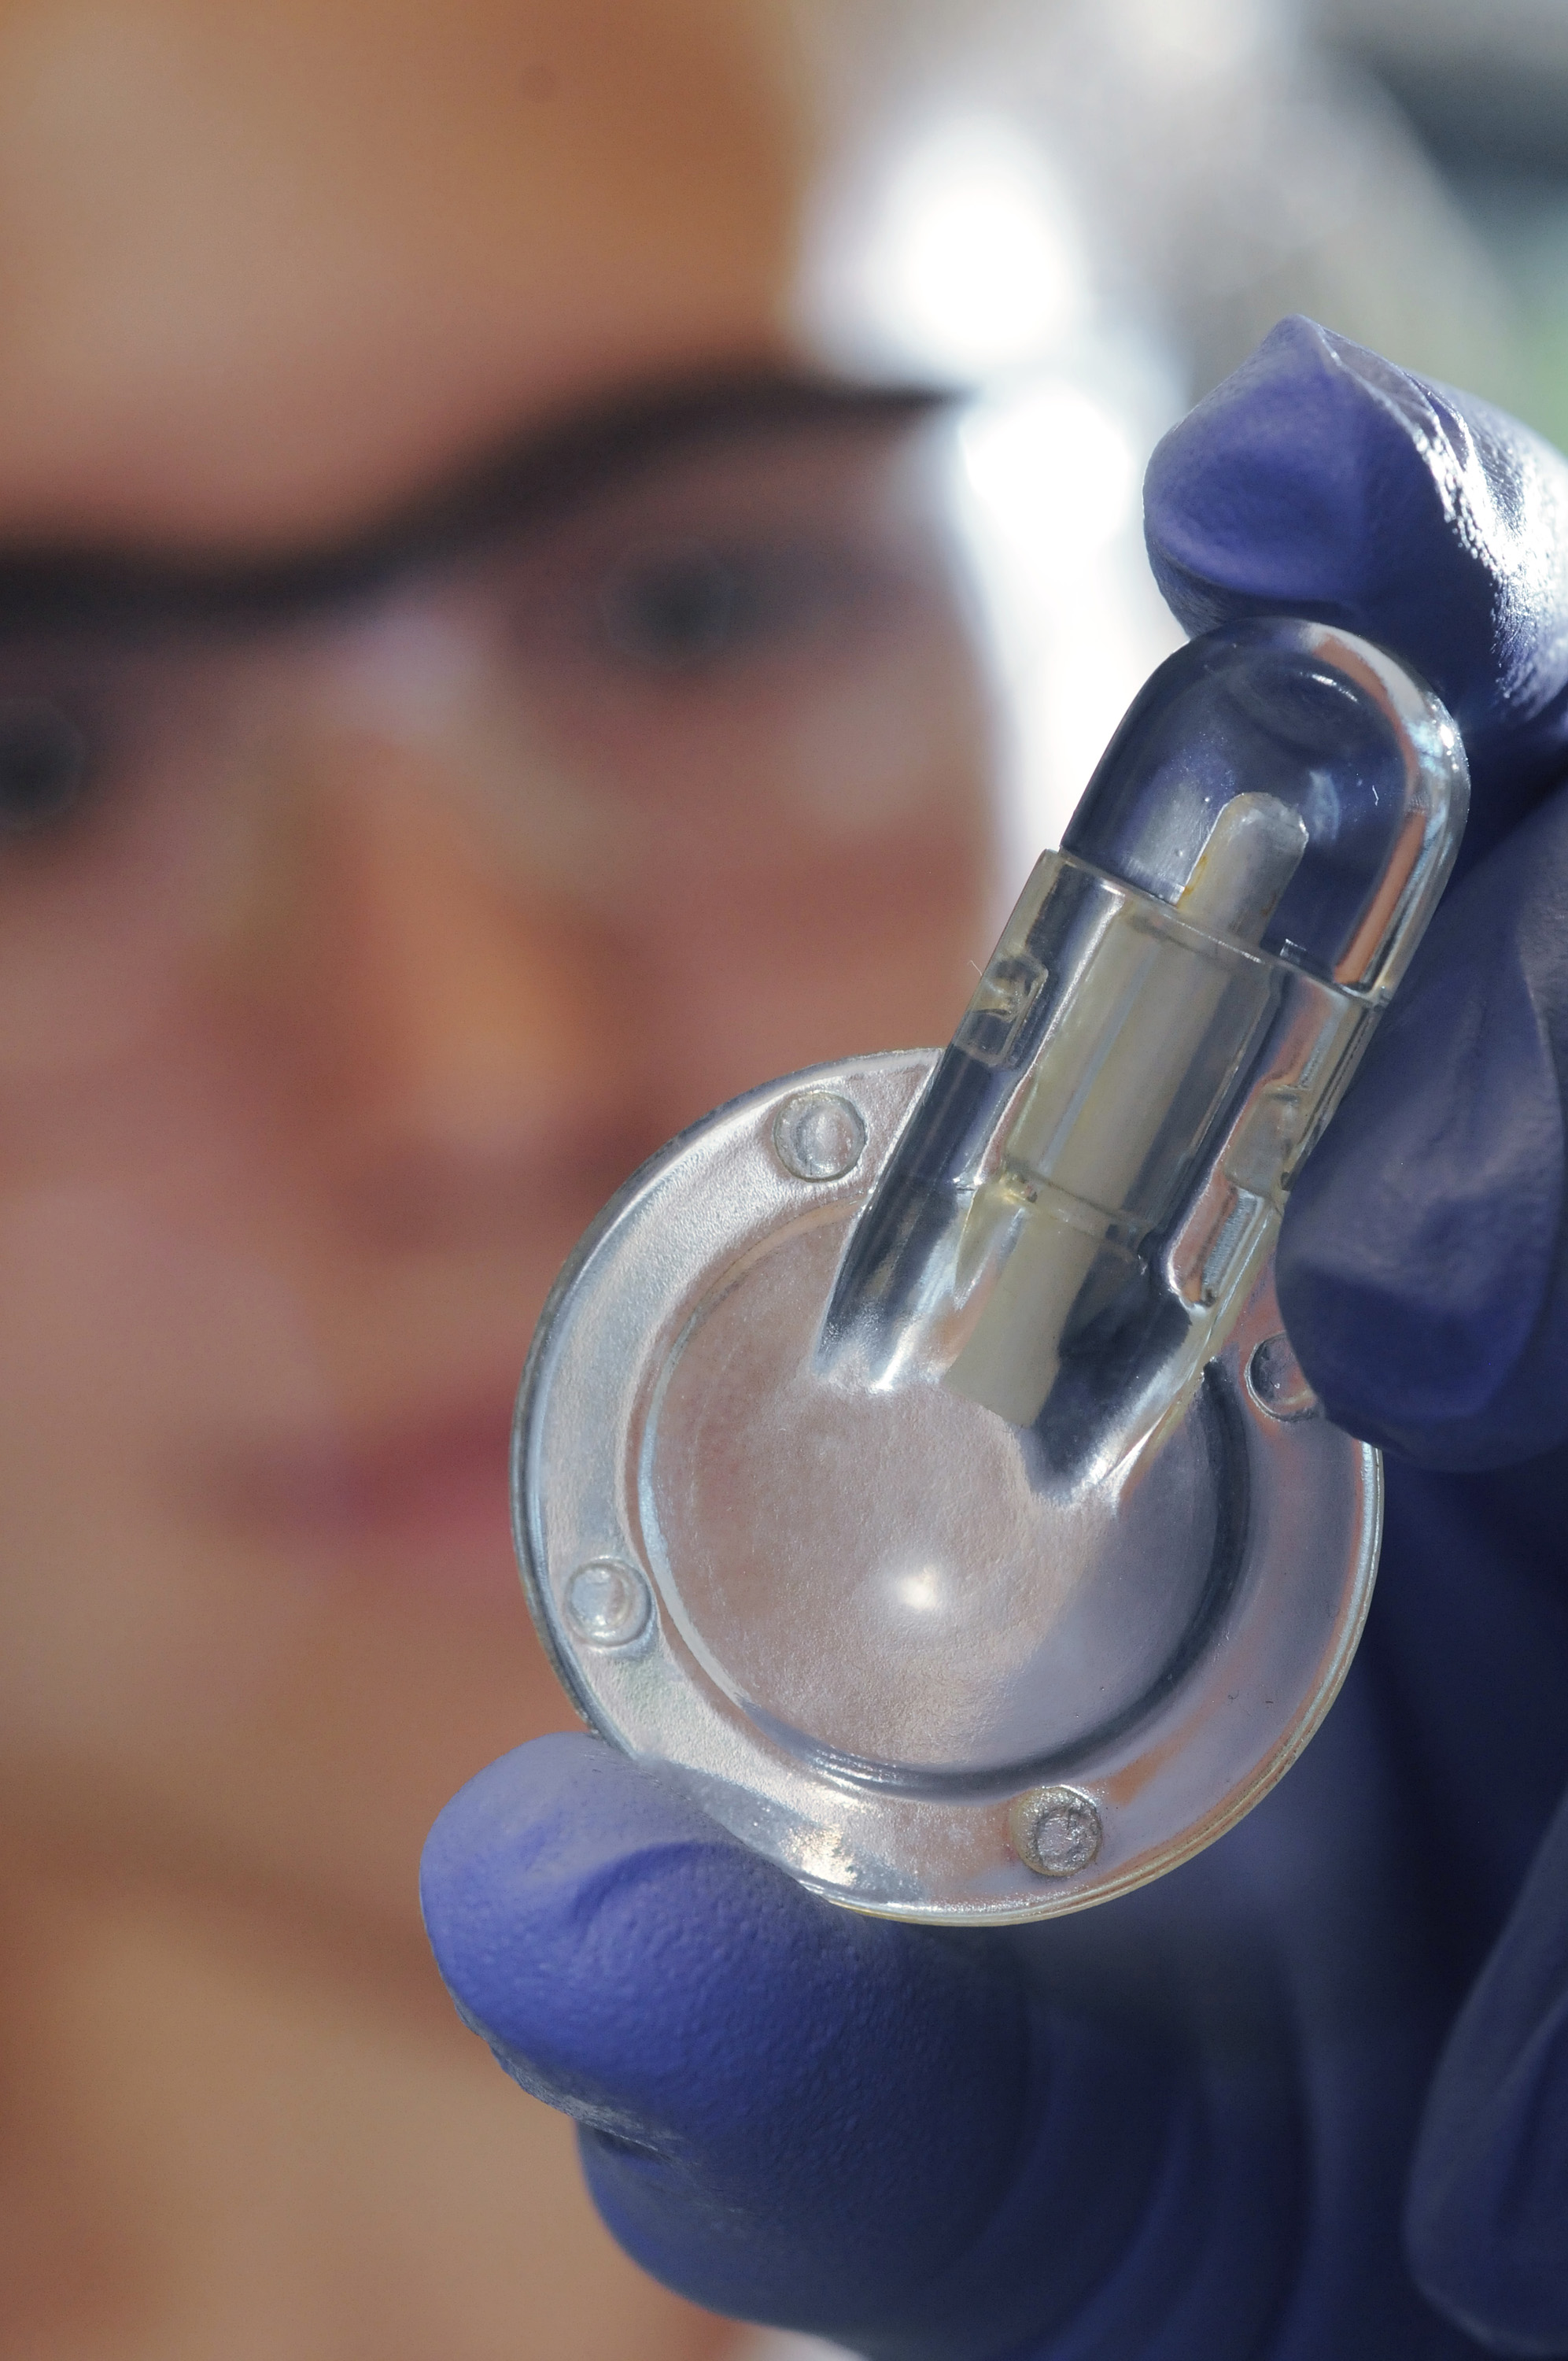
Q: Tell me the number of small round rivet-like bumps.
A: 4